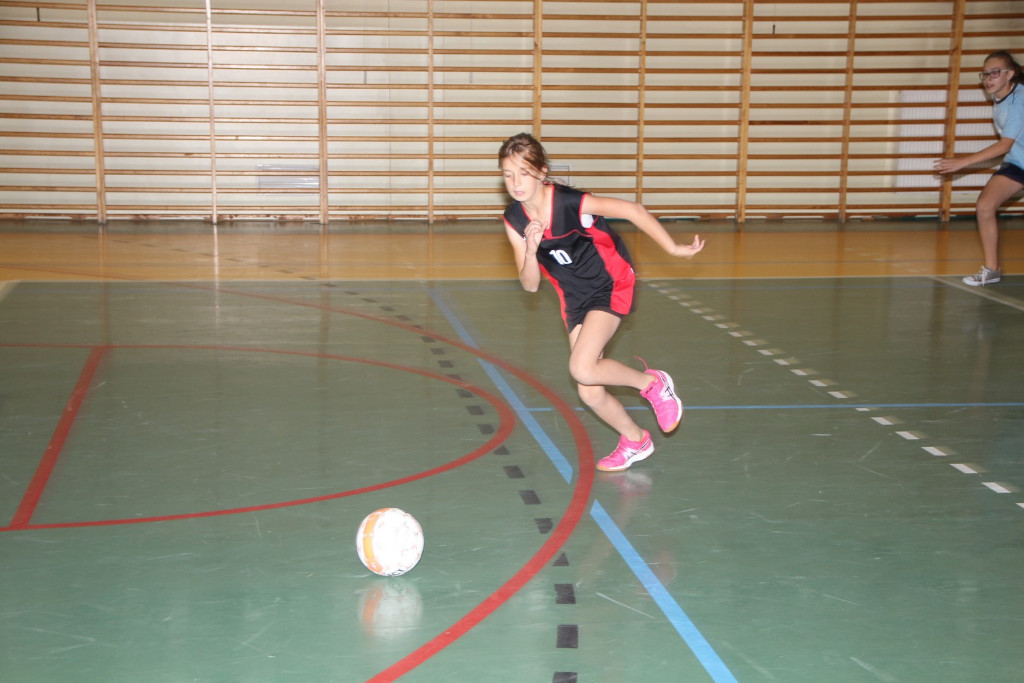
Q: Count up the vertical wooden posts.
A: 9